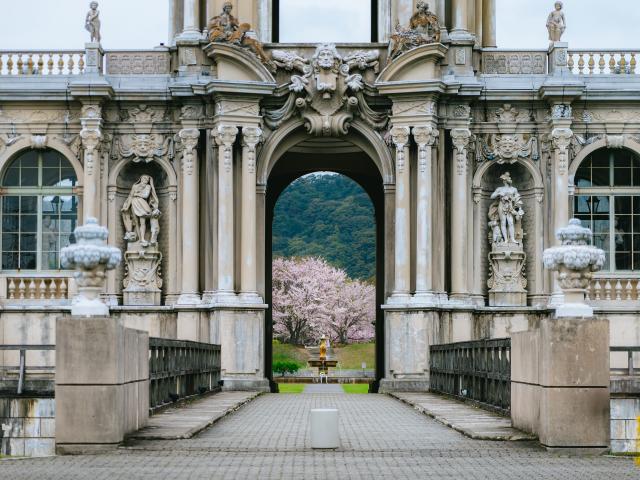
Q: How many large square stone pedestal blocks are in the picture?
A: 2